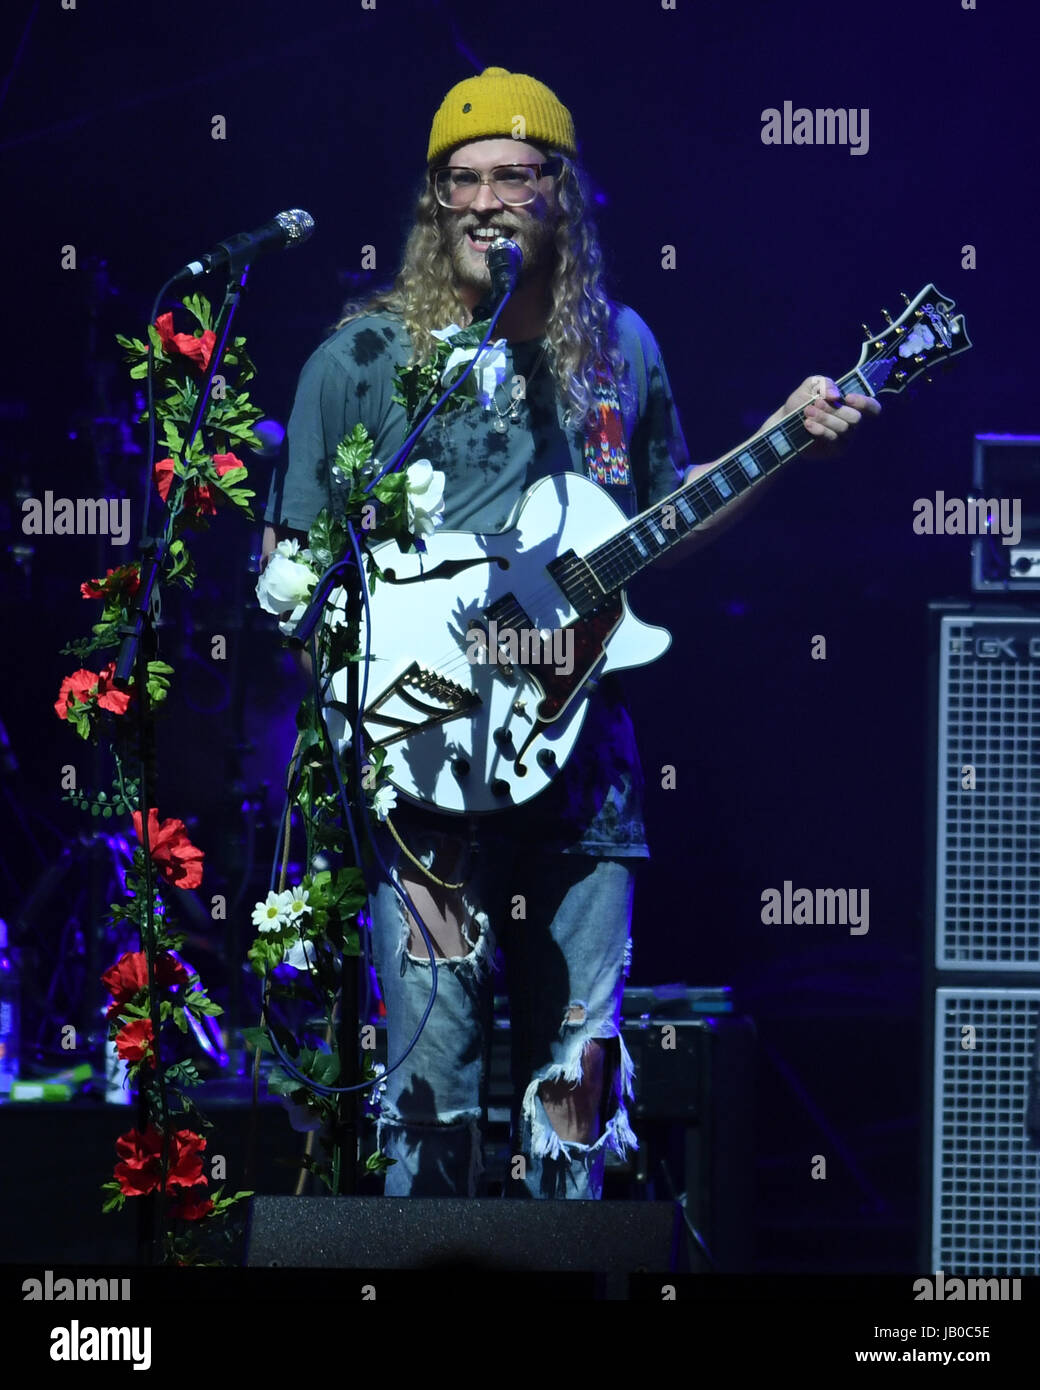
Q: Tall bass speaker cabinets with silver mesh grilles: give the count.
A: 2